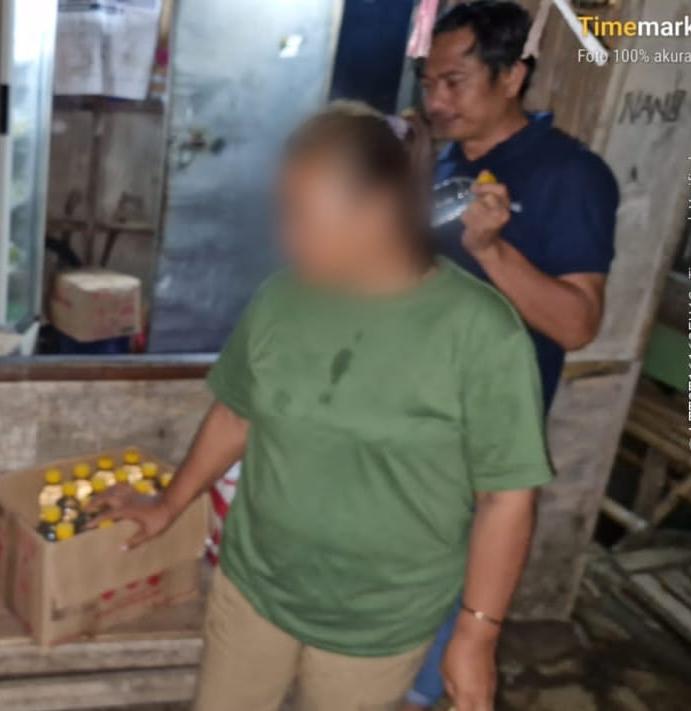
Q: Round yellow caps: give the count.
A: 14